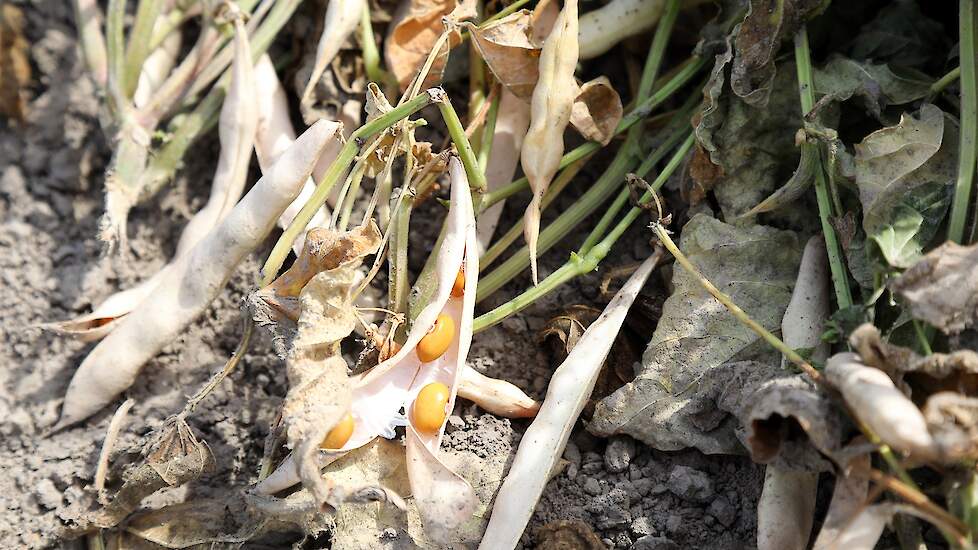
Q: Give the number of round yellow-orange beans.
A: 4